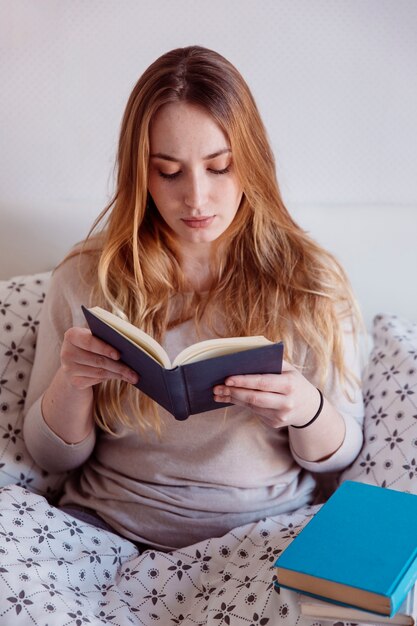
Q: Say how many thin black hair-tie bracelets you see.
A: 1